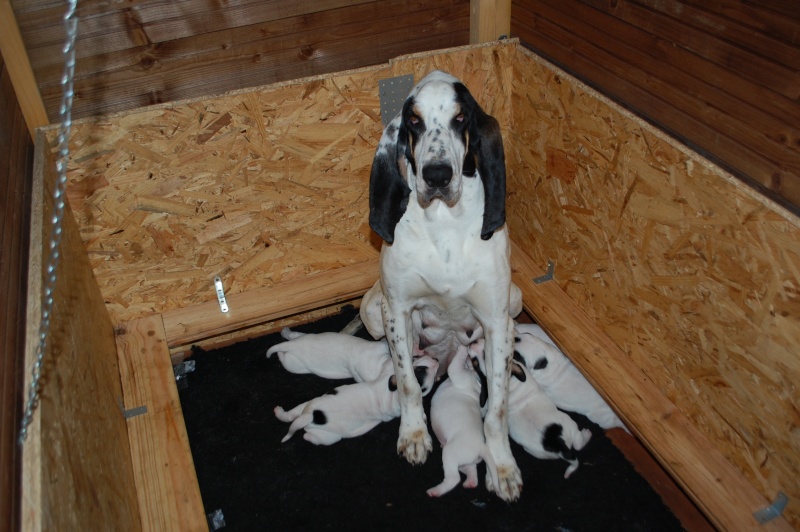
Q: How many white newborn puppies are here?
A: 5